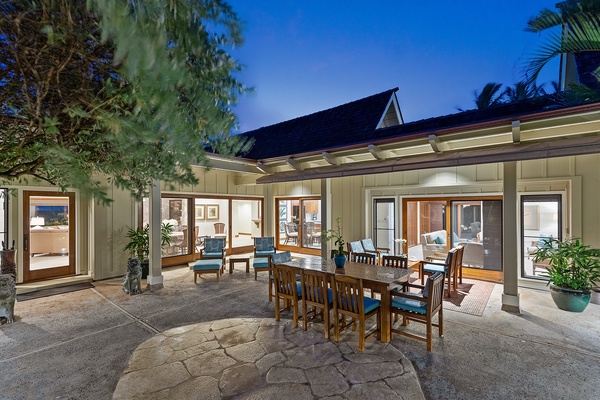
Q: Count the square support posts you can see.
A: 3